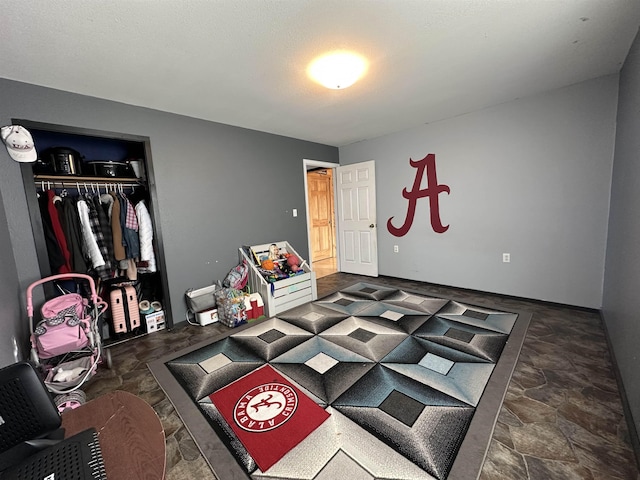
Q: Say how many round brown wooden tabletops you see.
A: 1